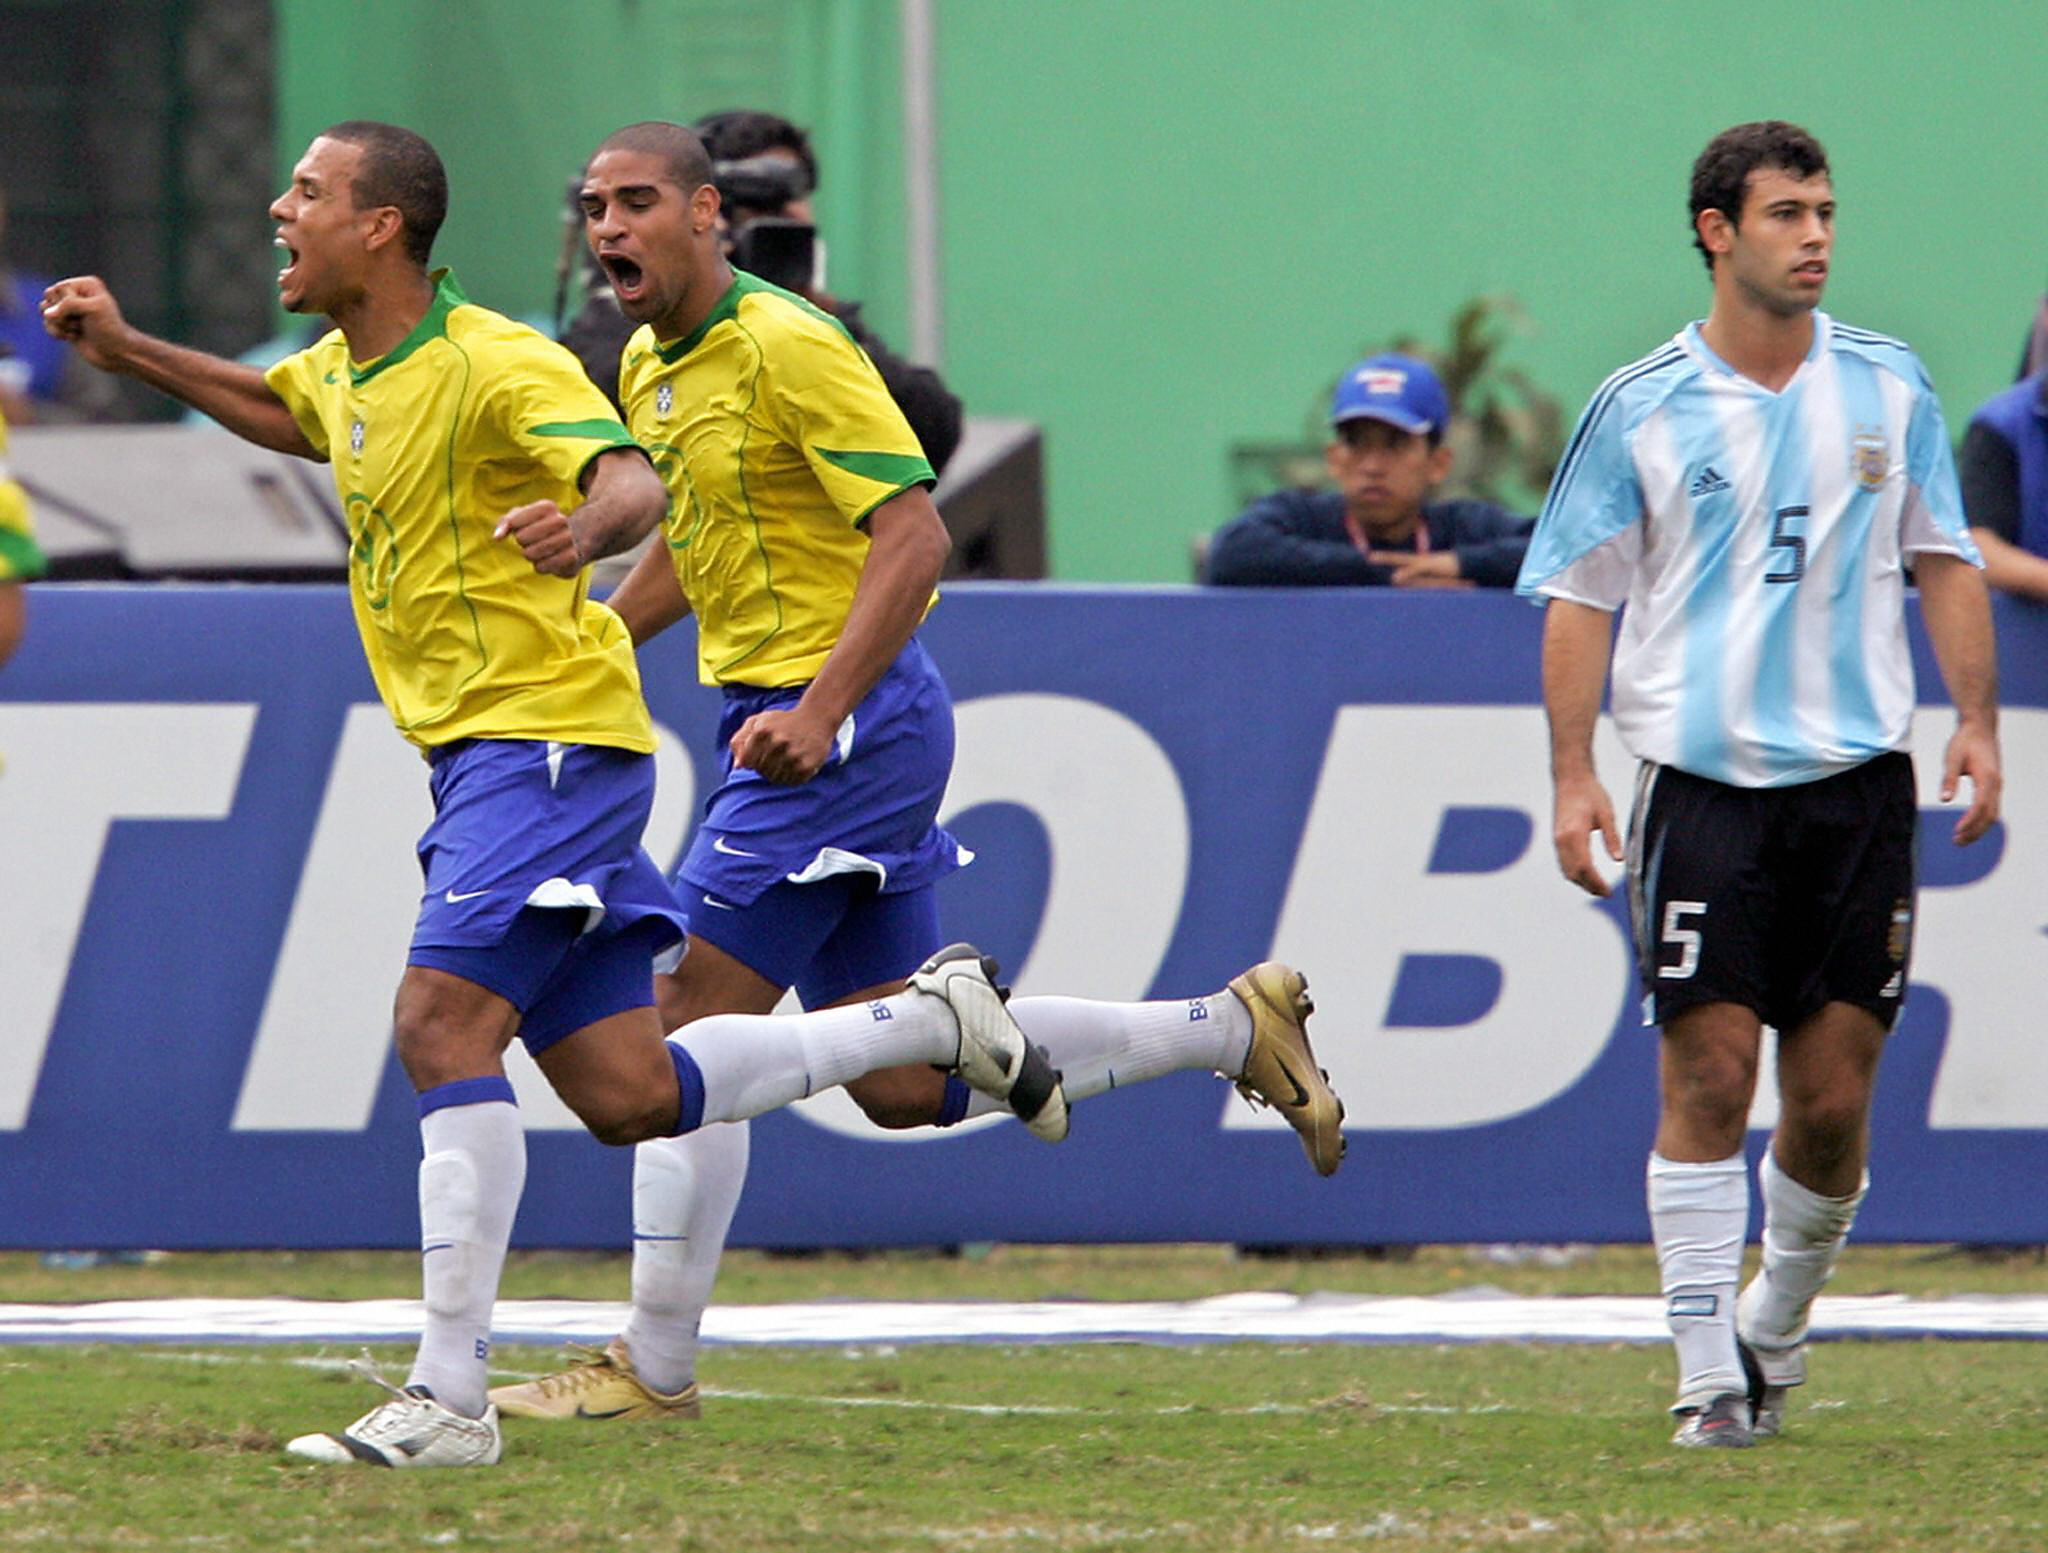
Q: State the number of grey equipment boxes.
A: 2